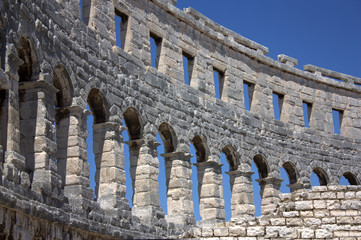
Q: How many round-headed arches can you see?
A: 11